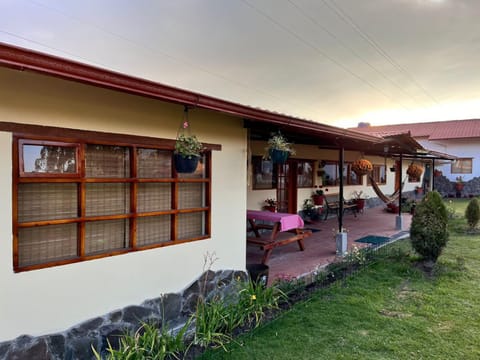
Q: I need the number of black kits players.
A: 0